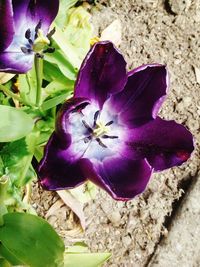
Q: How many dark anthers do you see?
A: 12